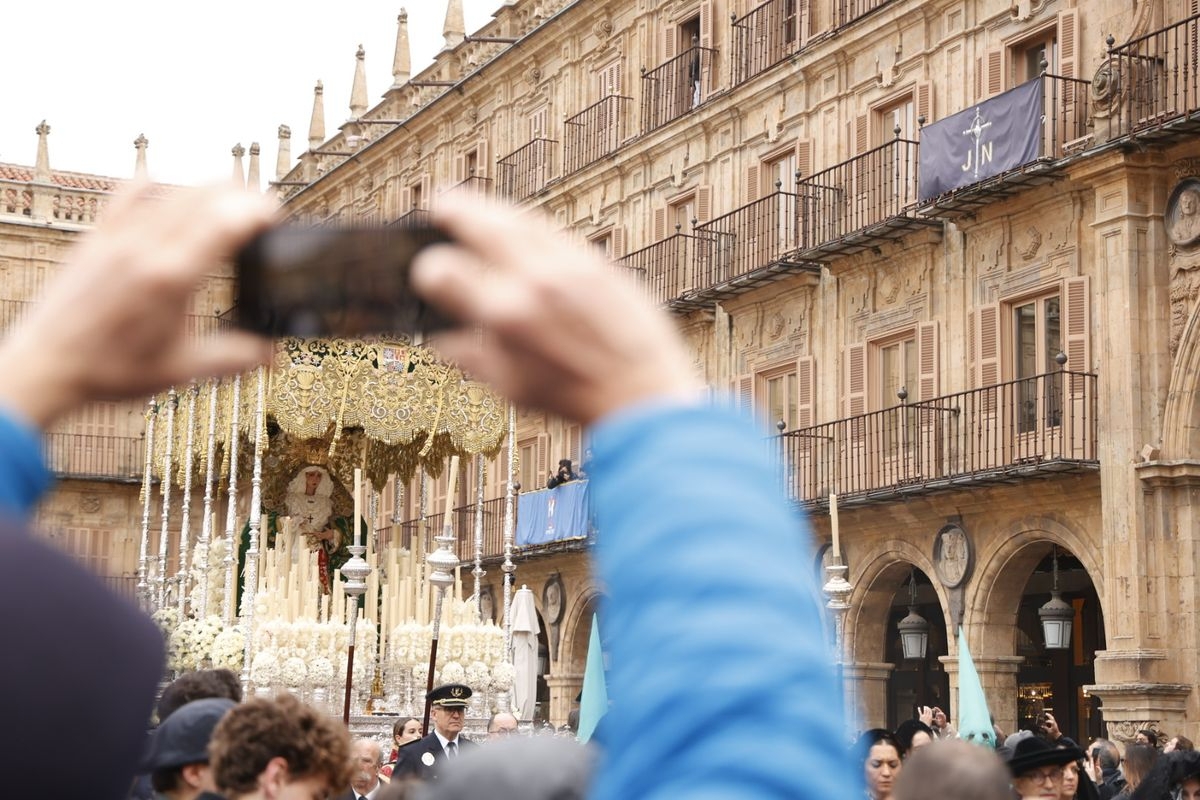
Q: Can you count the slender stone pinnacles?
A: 9